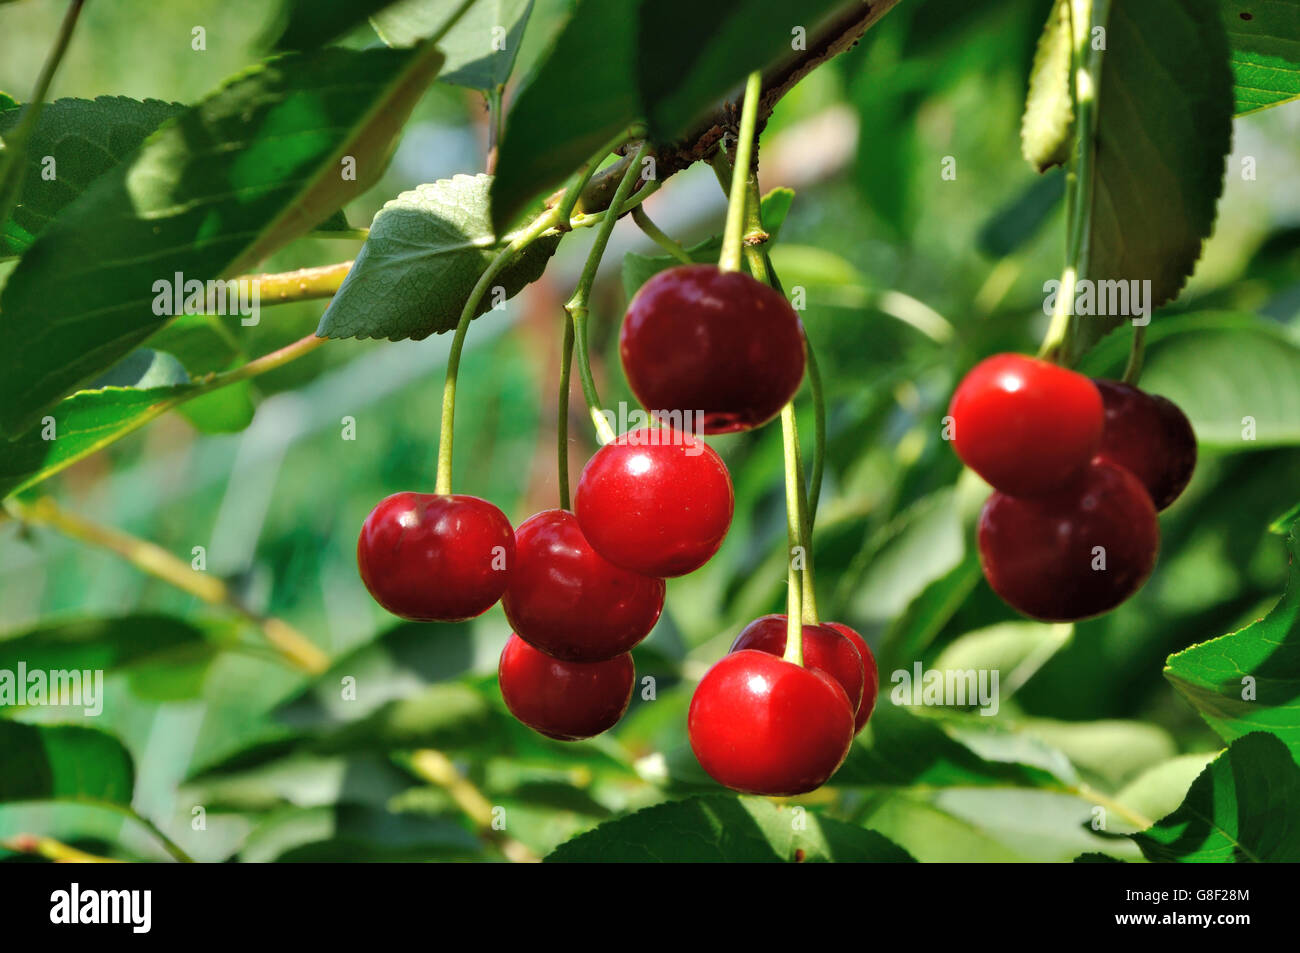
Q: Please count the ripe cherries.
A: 11